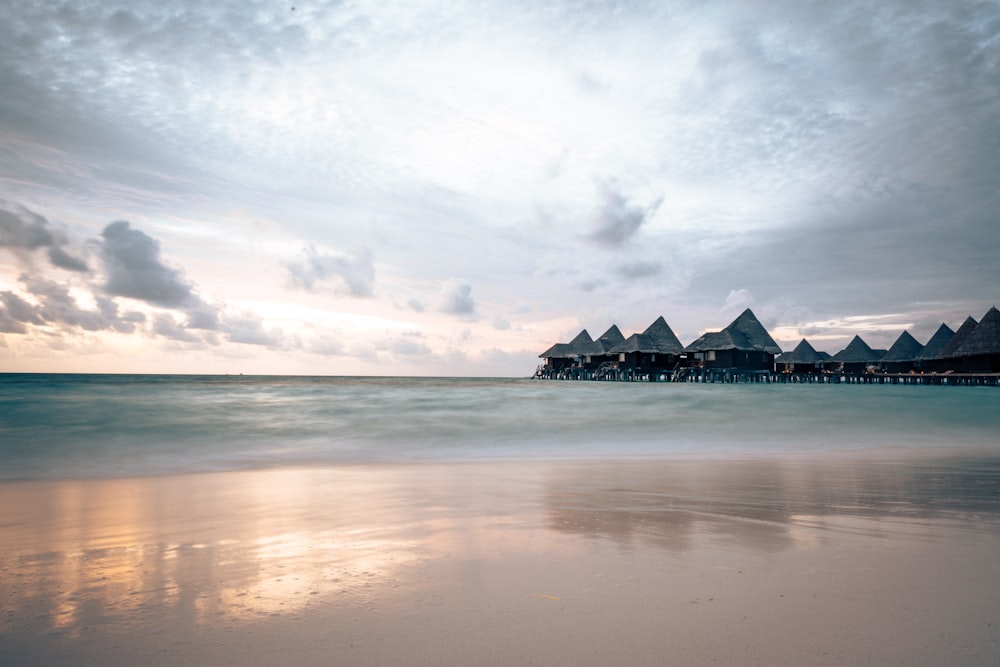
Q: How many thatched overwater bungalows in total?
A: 10